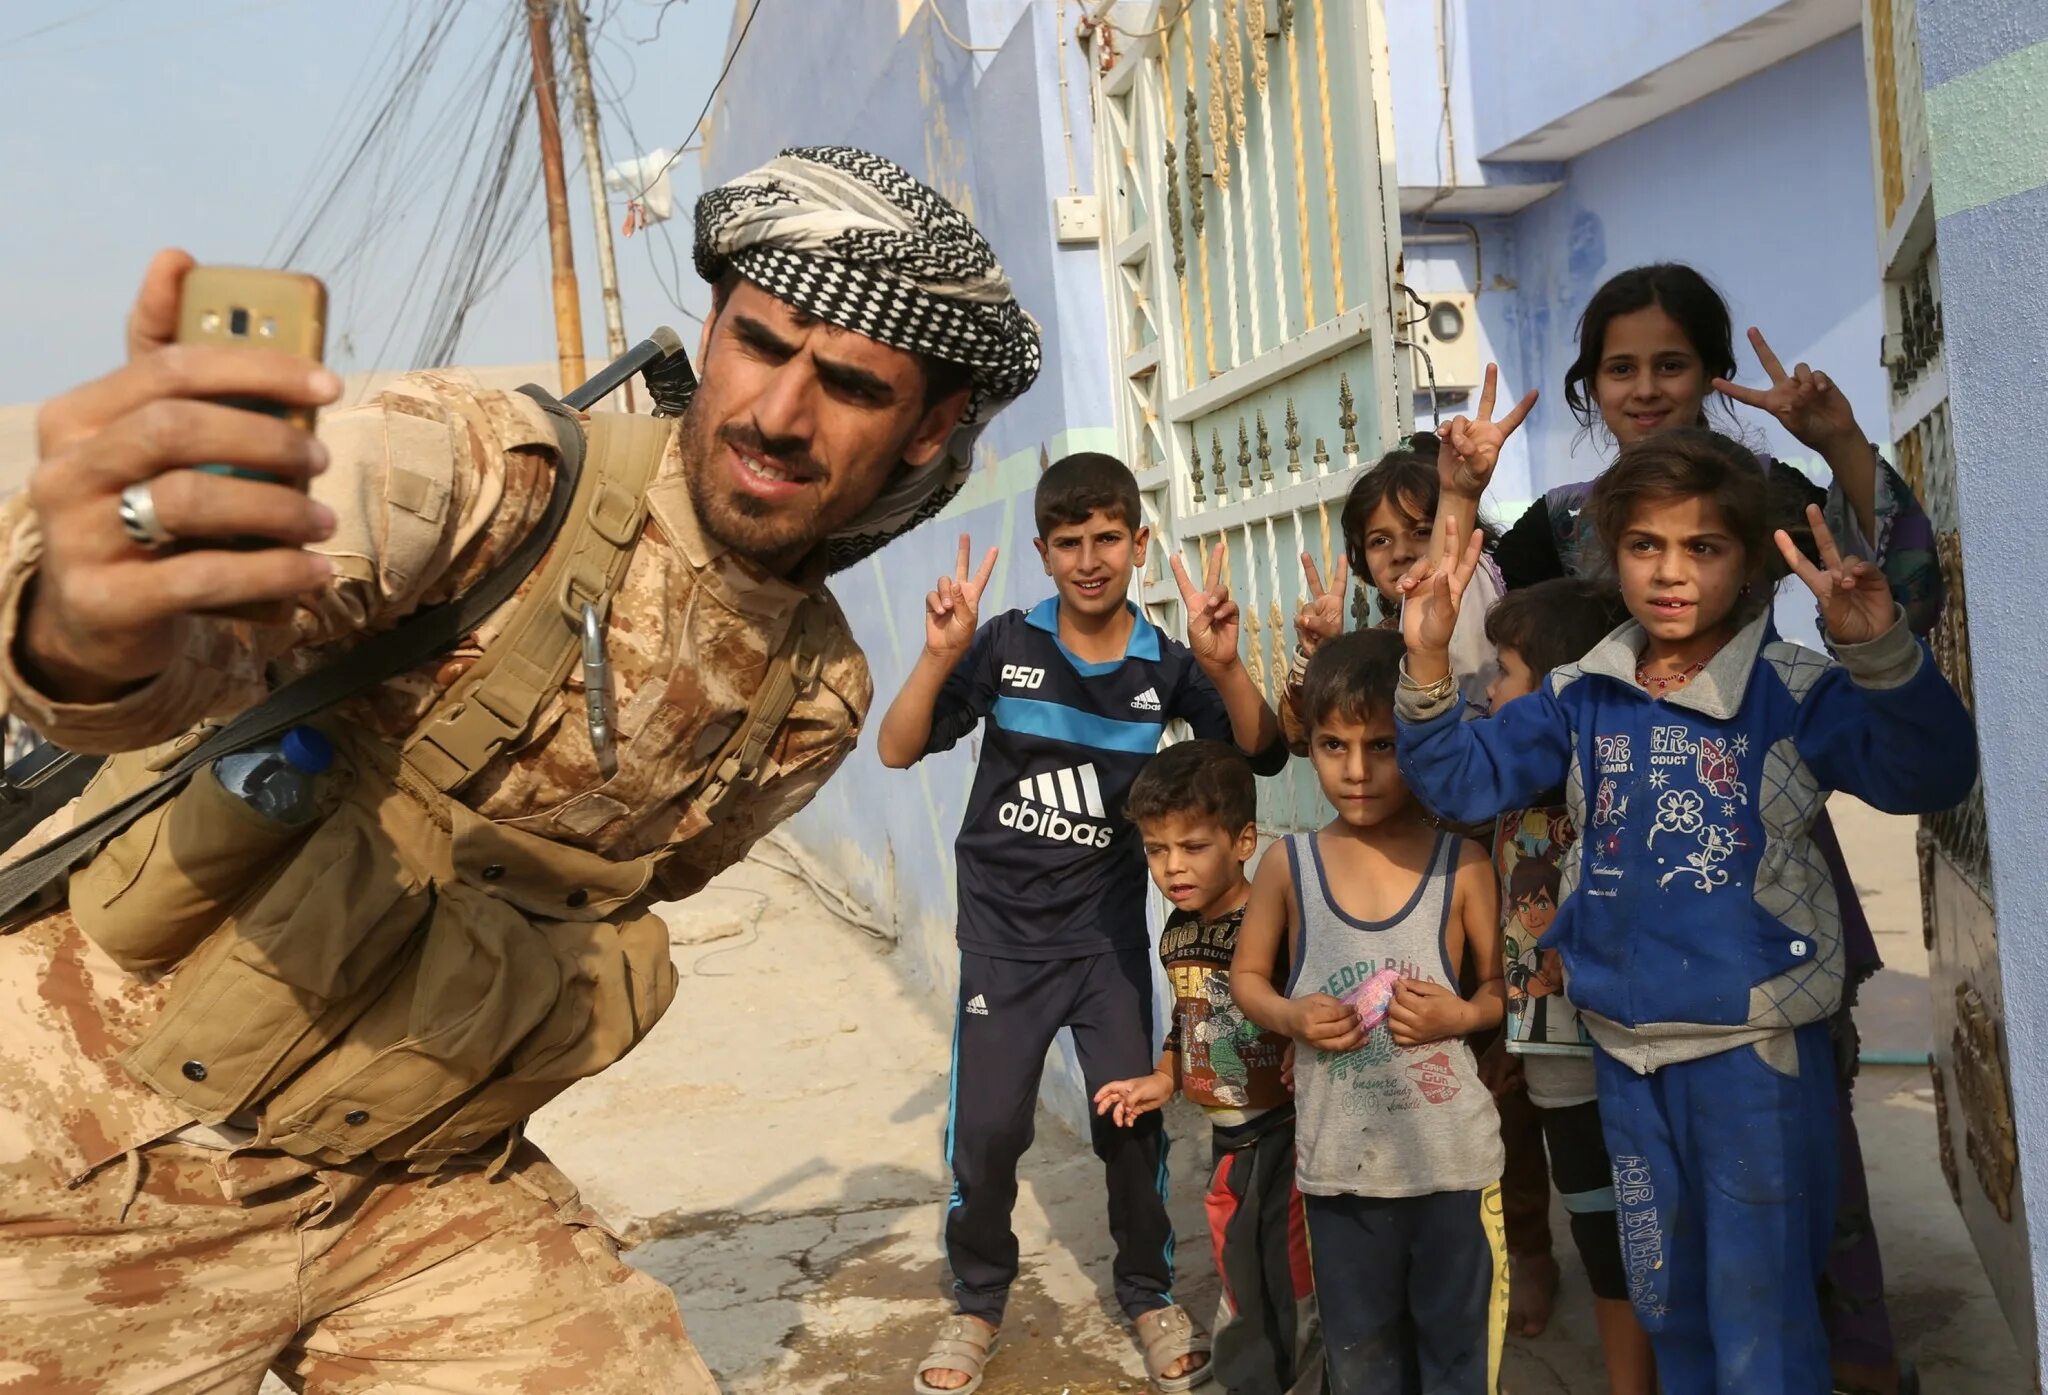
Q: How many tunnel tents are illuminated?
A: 0